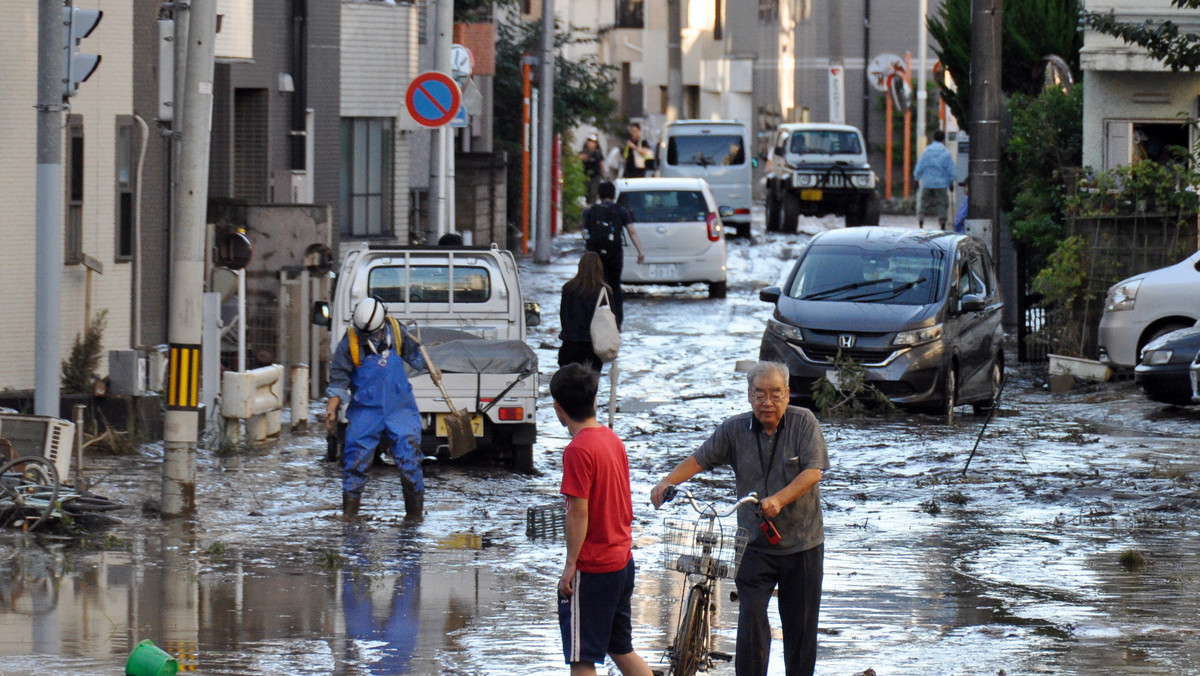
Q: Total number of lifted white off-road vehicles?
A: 1